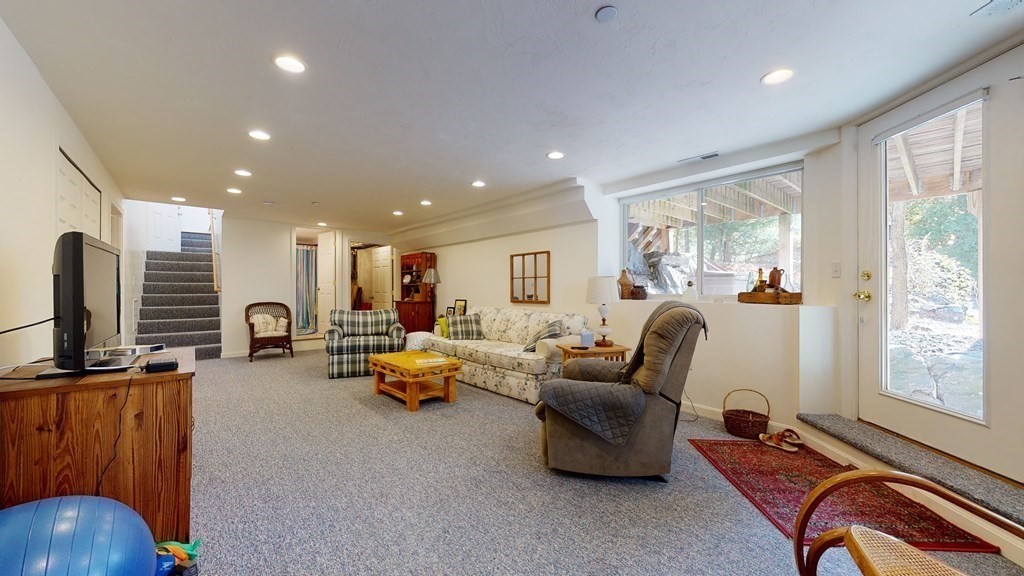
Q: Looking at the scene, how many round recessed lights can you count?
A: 11